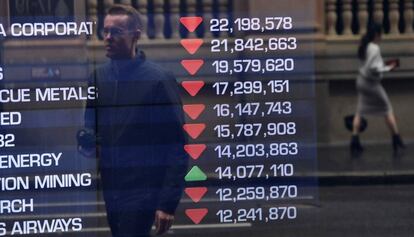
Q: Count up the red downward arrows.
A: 9